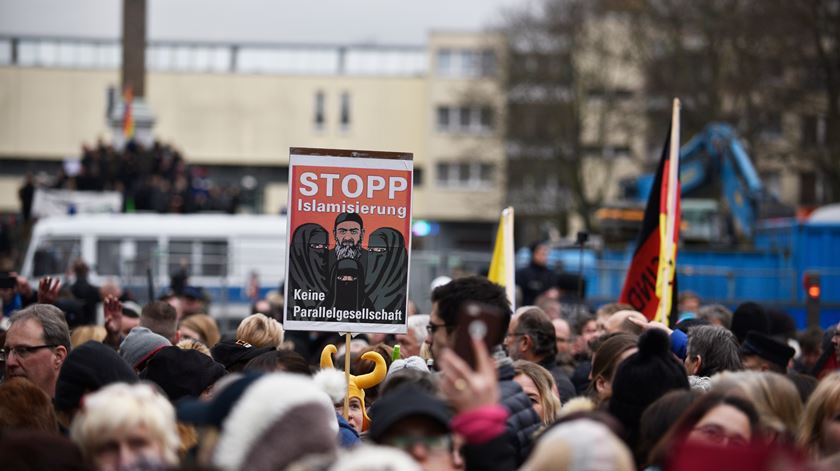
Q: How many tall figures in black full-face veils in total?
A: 2